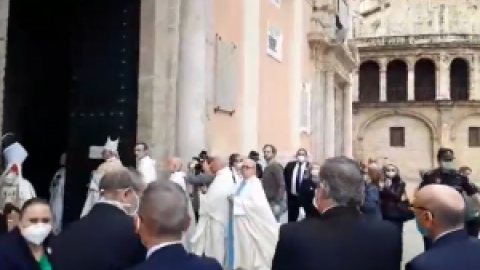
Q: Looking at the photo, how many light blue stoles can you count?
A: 1